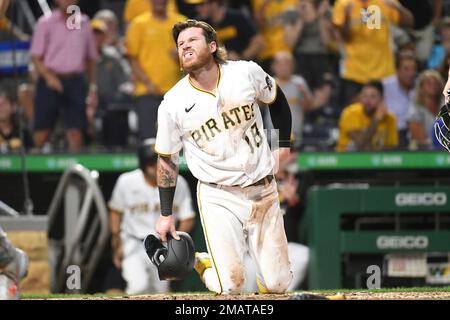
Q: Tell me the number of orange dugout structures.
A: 0